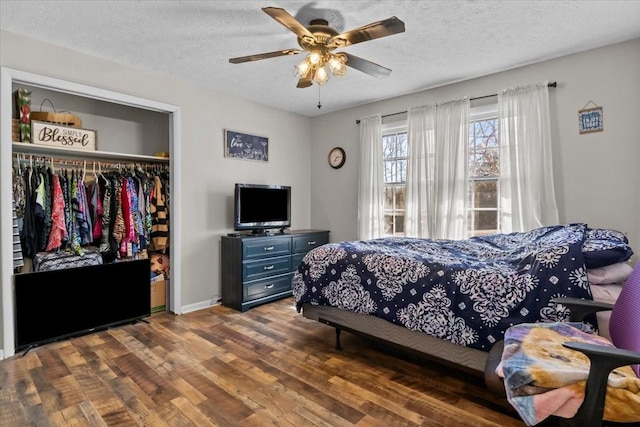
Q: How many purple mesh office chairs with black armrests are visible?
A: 1